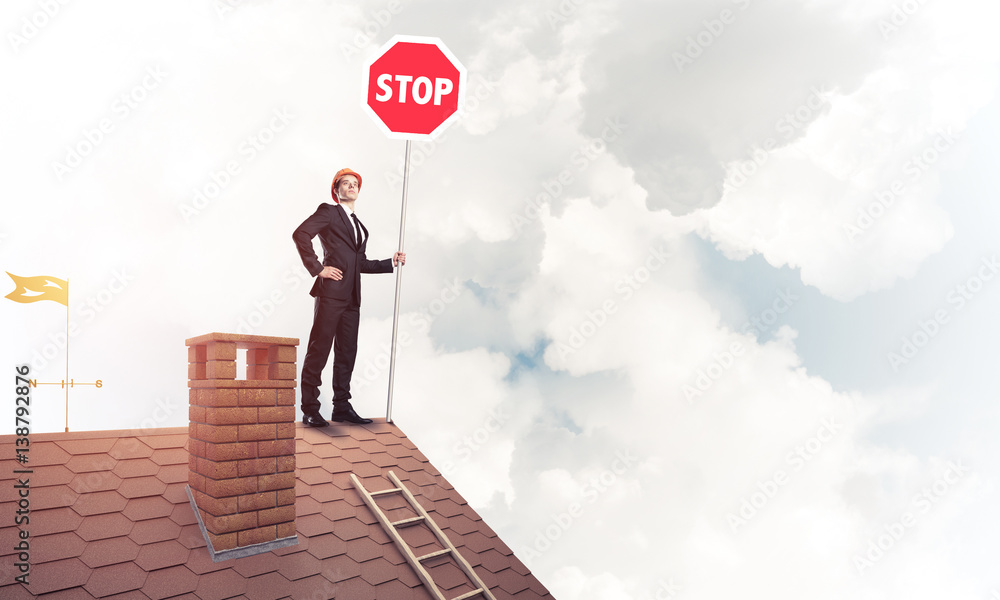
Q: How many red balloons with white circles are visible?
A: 0